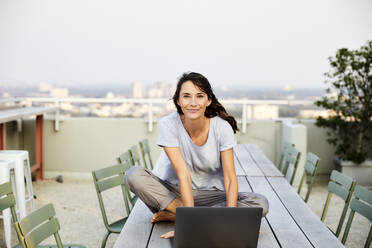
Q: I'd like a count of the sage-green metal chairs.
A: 11